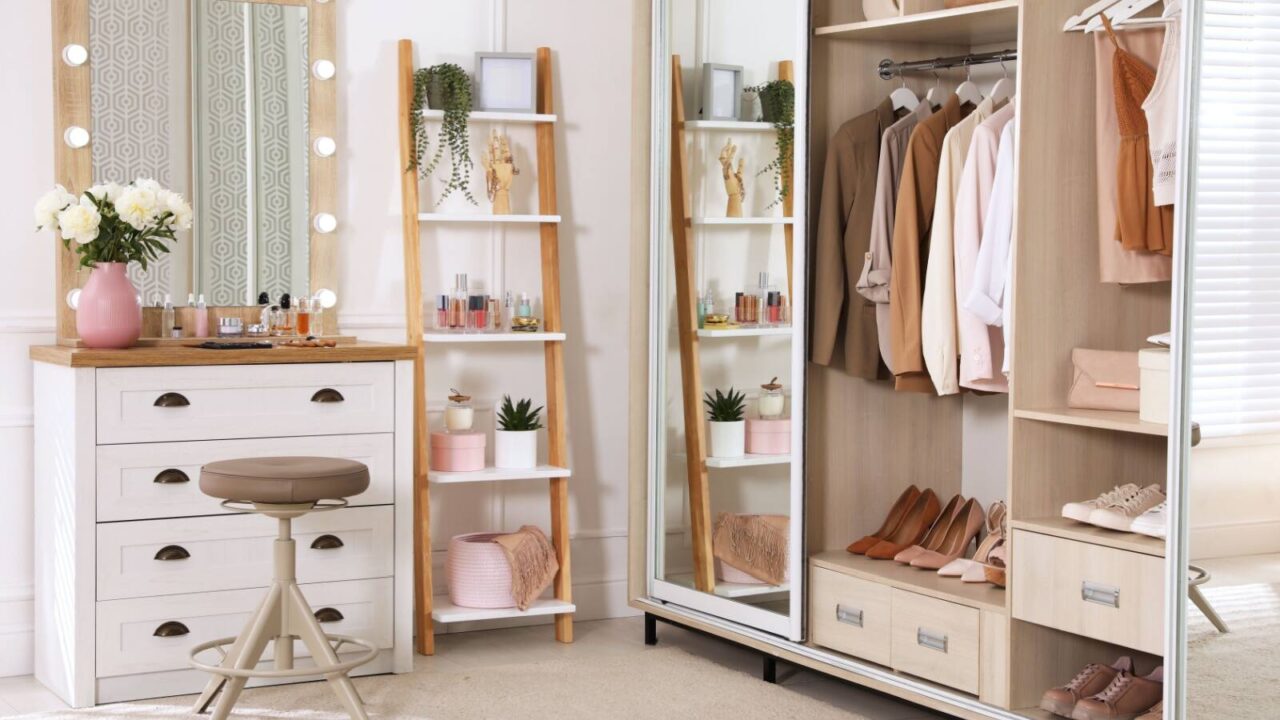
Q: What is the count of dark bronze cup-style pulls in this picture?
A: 7